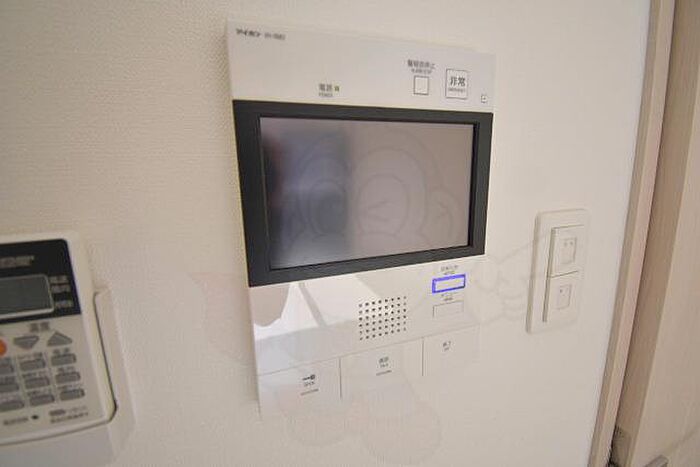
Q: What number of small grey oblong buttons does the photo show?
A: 9